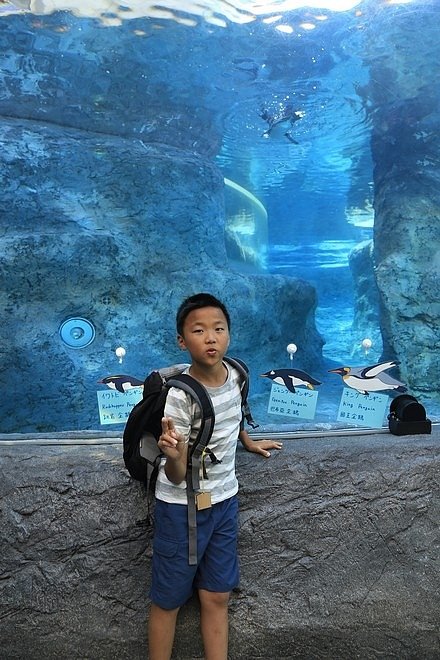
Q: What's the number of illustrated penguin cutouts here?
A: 3